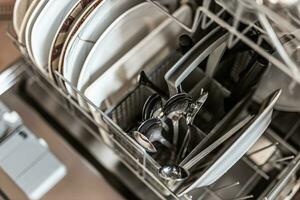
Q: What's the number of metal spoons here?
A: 5